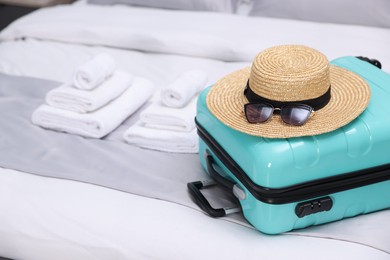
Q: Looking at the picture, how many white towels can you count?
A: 6